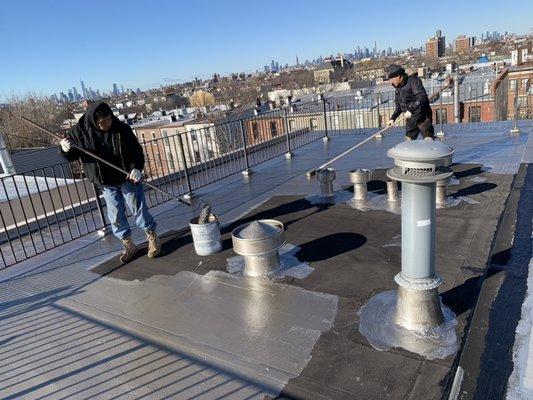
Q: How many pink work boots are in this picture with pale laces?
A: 0